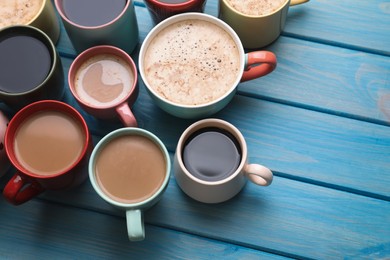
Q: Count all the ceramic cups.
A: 11